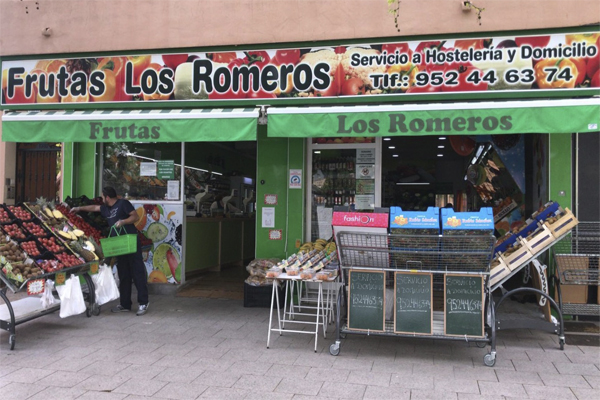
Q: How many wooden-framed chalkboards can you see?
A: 3